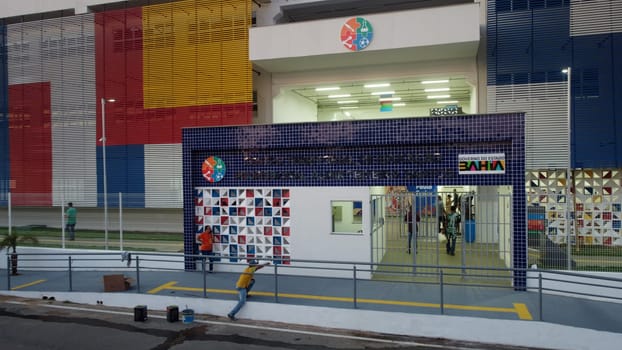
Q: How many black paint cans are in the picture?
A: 2